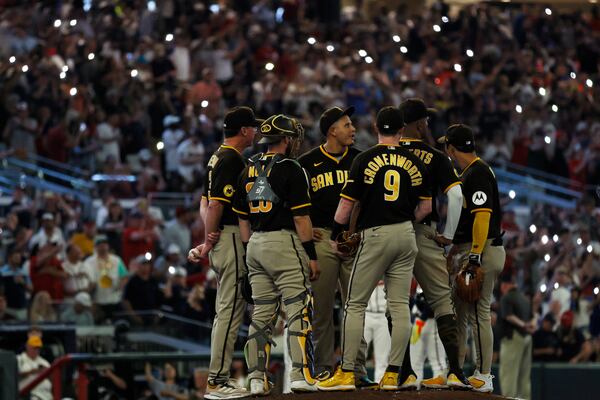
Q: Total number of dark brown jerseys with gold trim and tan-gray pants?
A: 6